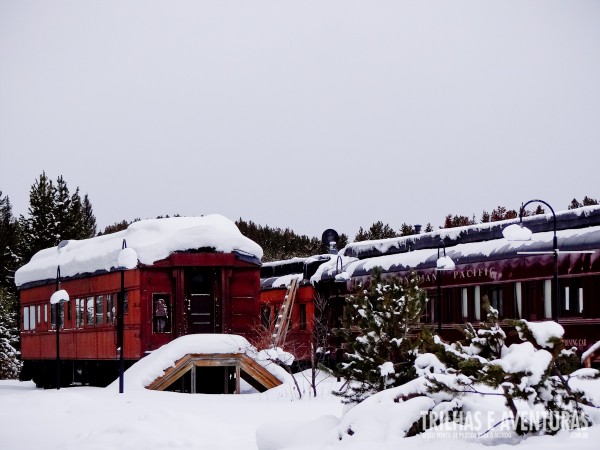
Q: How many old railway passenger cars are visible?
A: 3